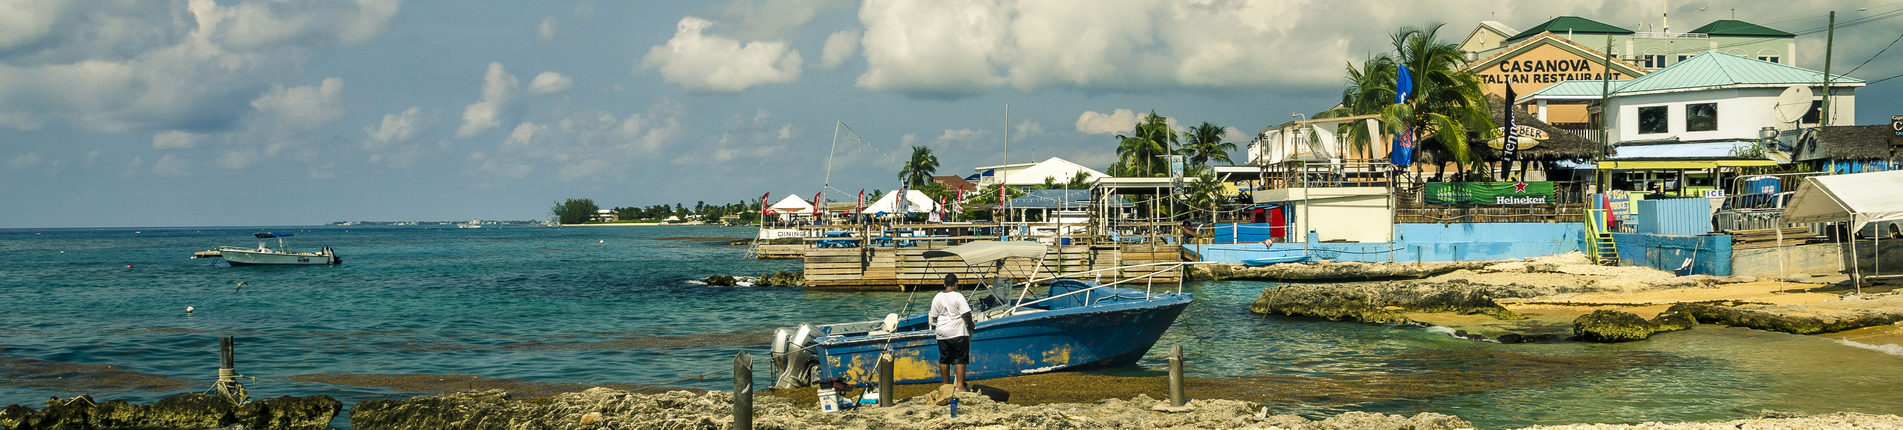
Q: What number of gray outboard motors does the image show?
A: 2